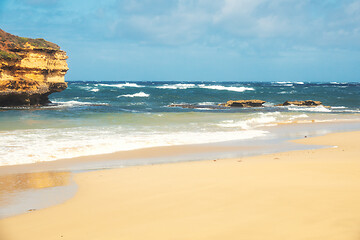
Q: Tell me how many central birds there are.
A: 0